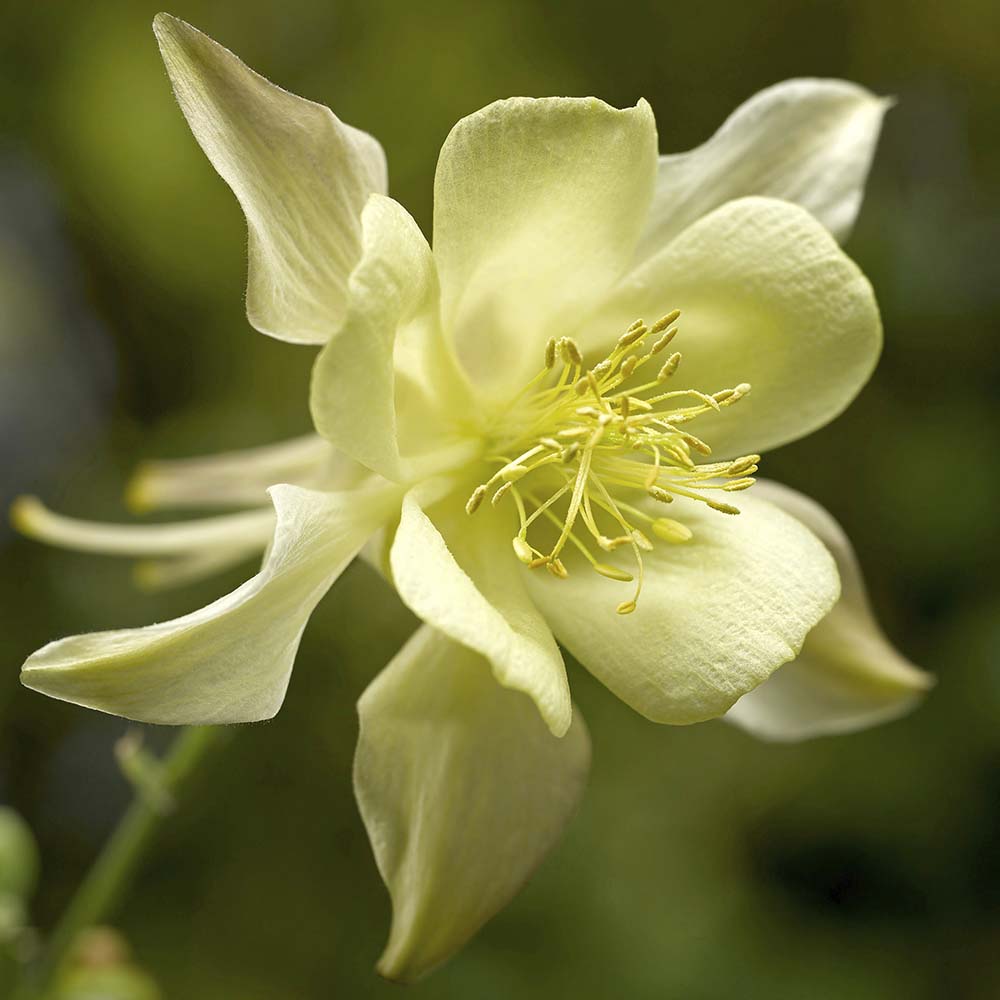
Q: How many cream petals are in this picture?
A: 10